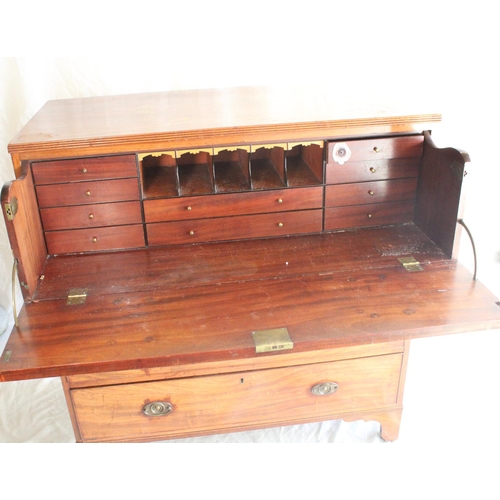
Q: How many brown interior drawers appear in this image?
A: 10